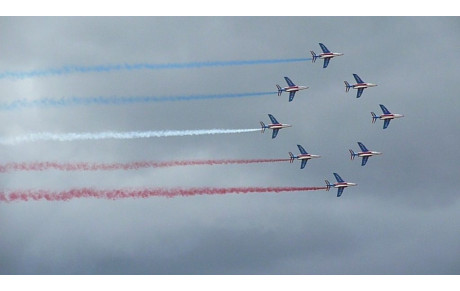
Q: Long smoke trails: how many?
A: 5